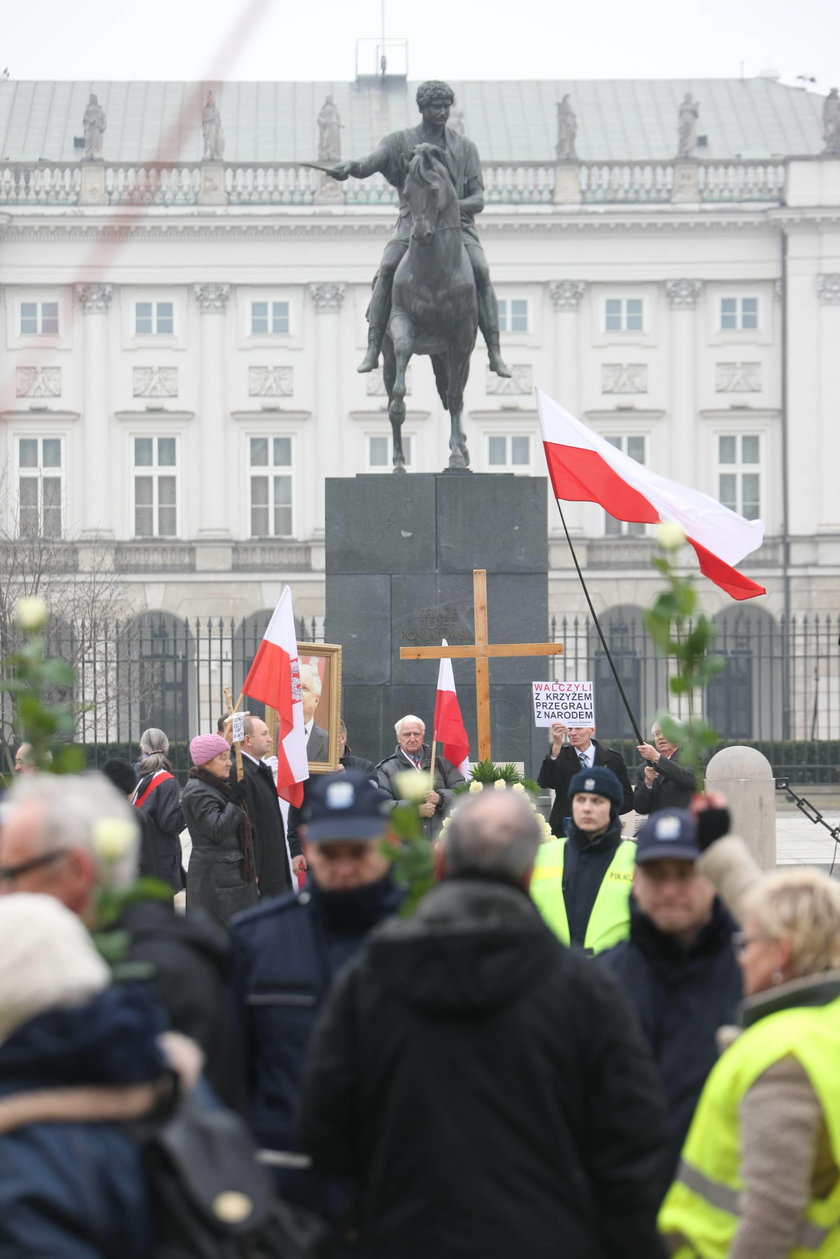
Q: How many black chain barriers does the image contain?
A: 1